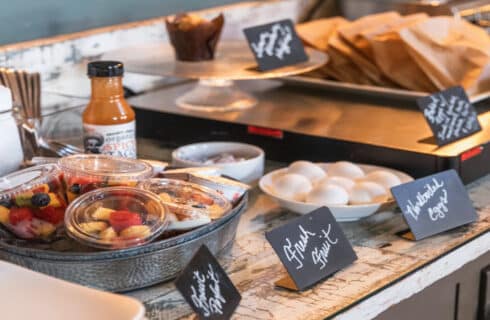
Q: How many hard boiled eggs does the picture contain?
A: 7